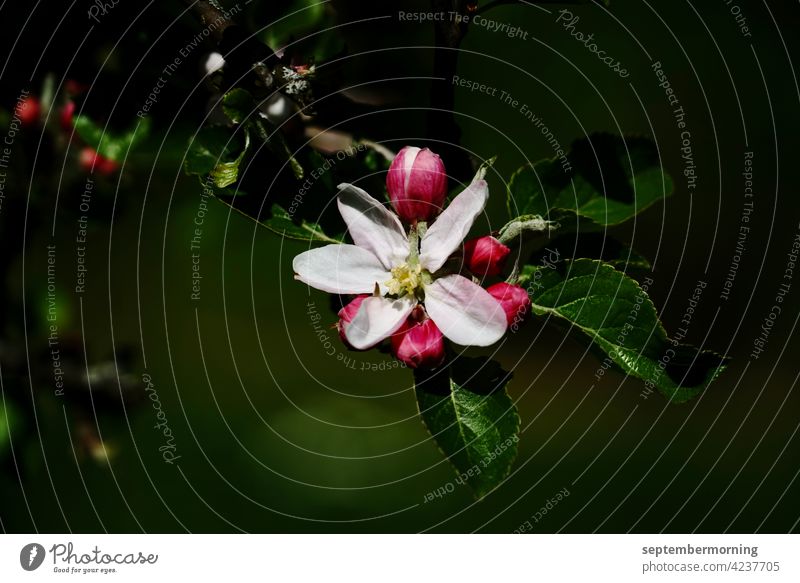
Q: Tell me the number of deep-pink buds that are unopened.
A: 5